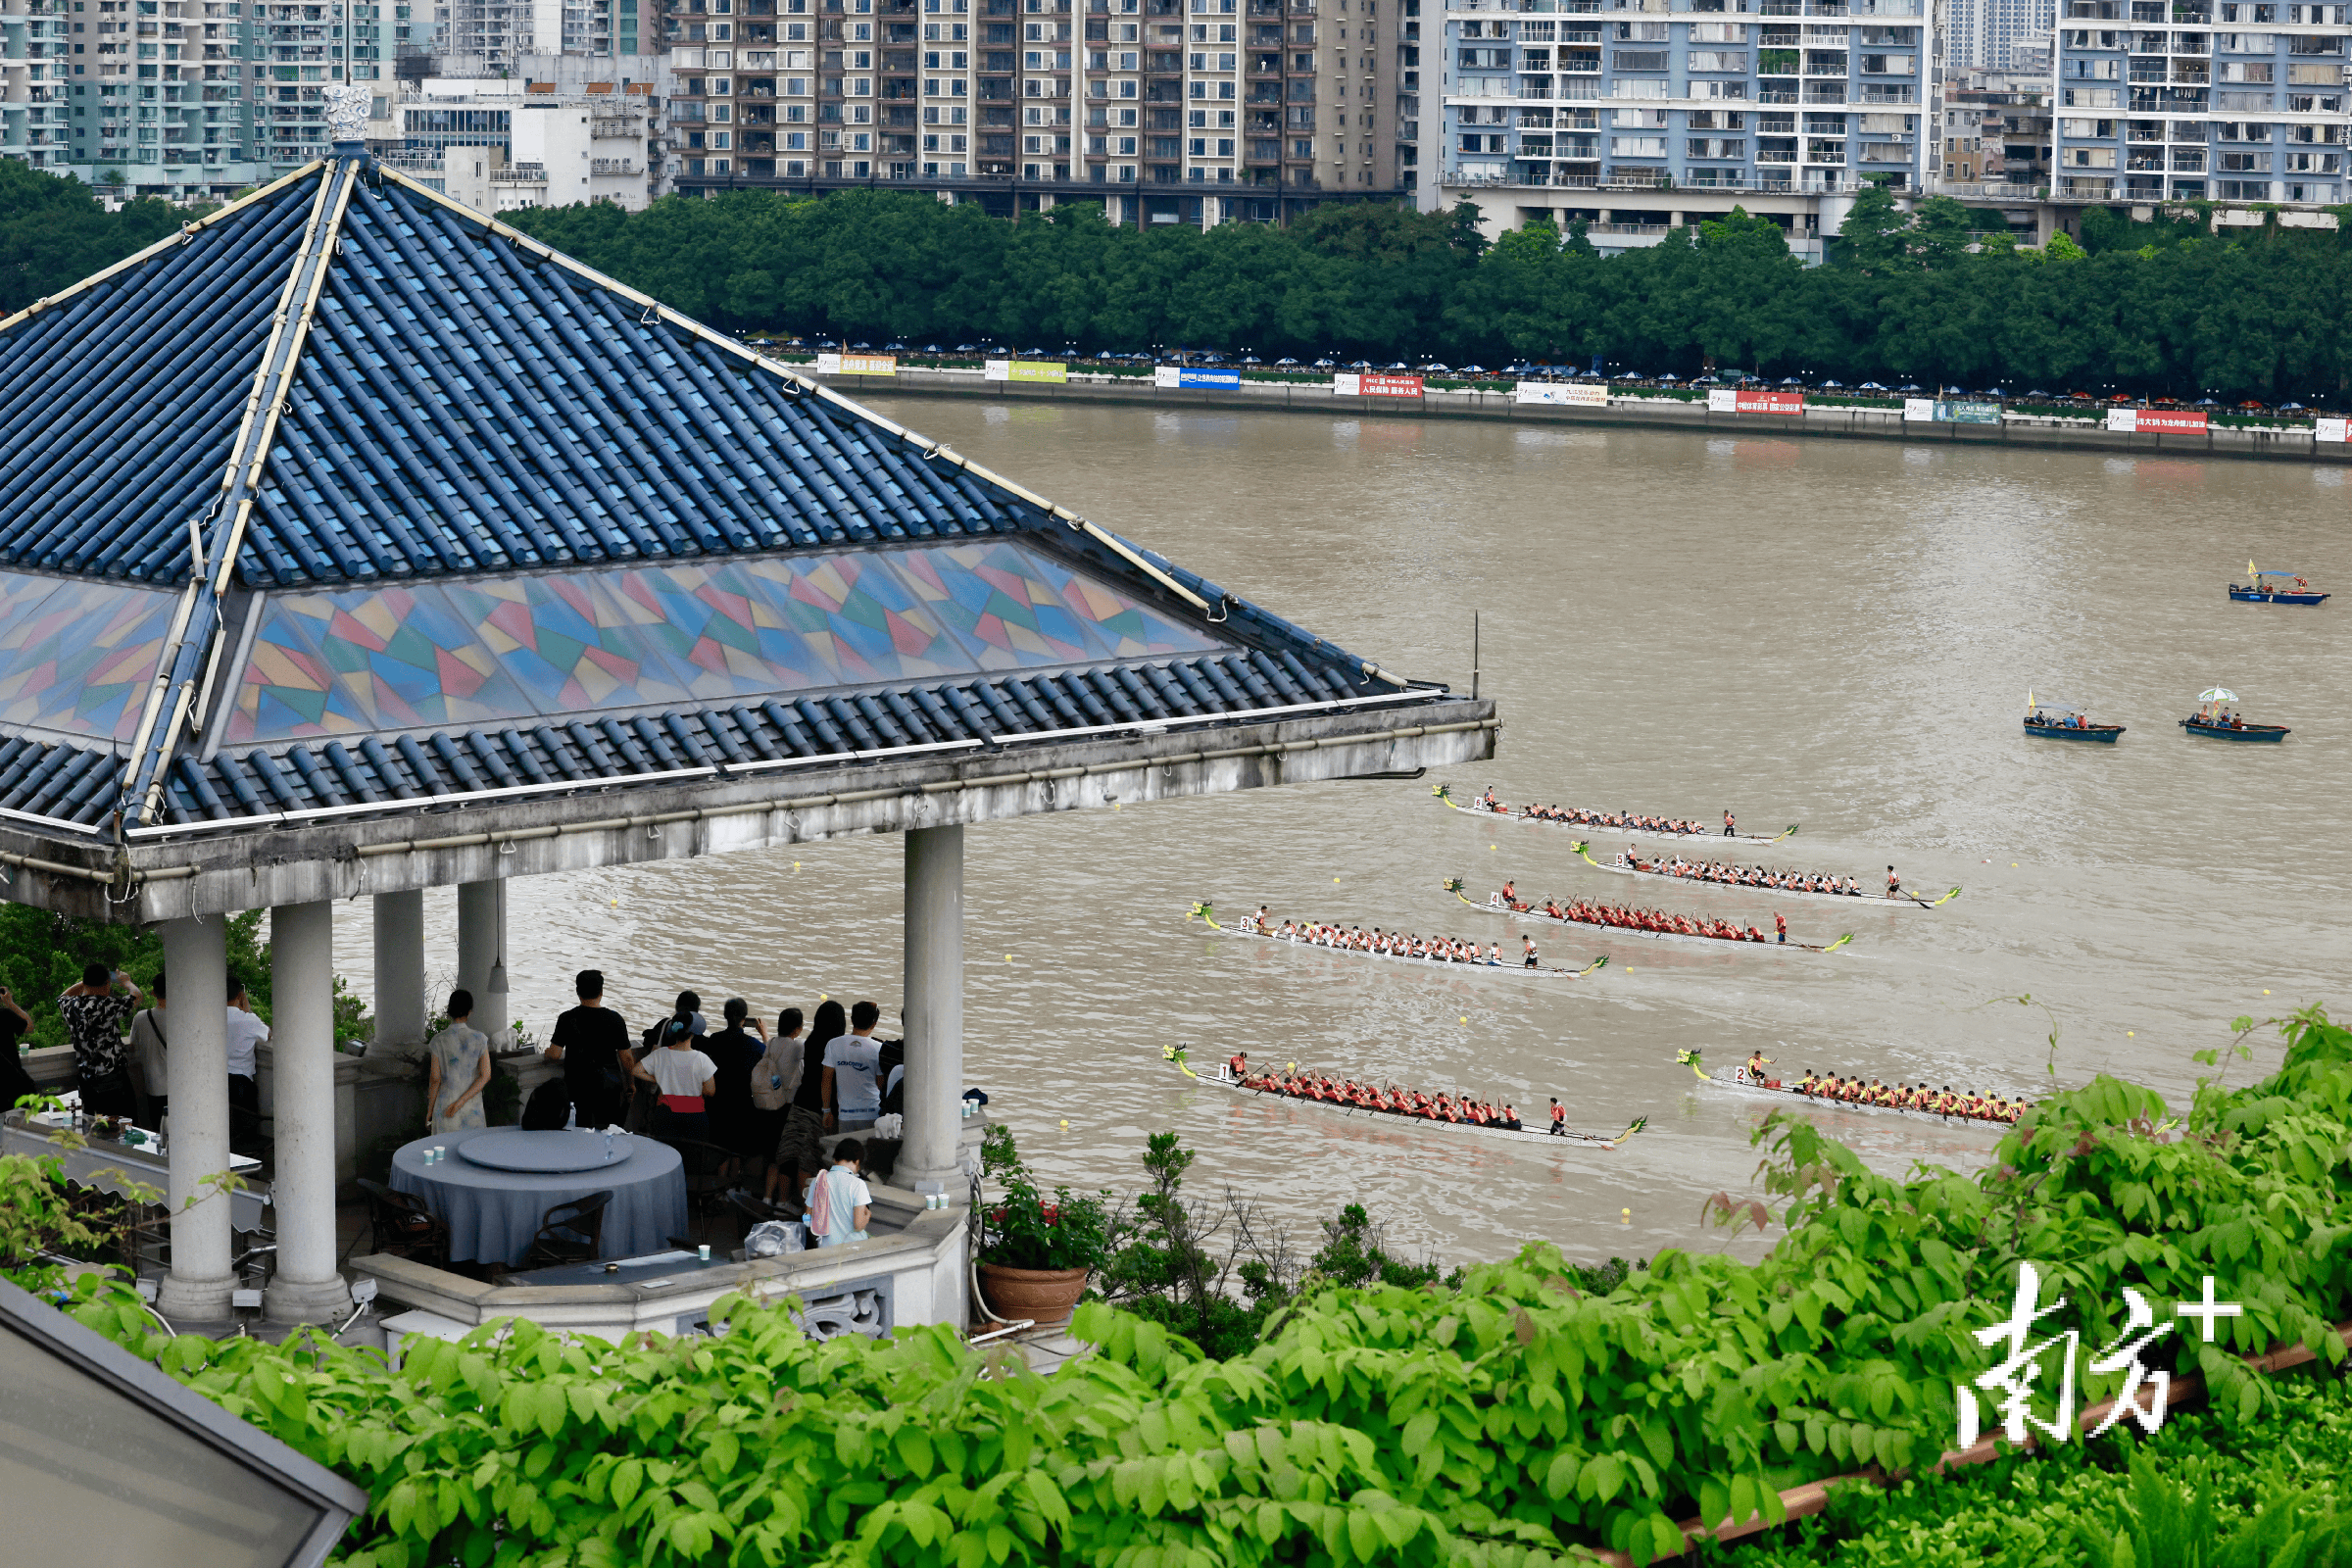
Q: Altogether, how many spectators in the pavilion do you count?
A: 14